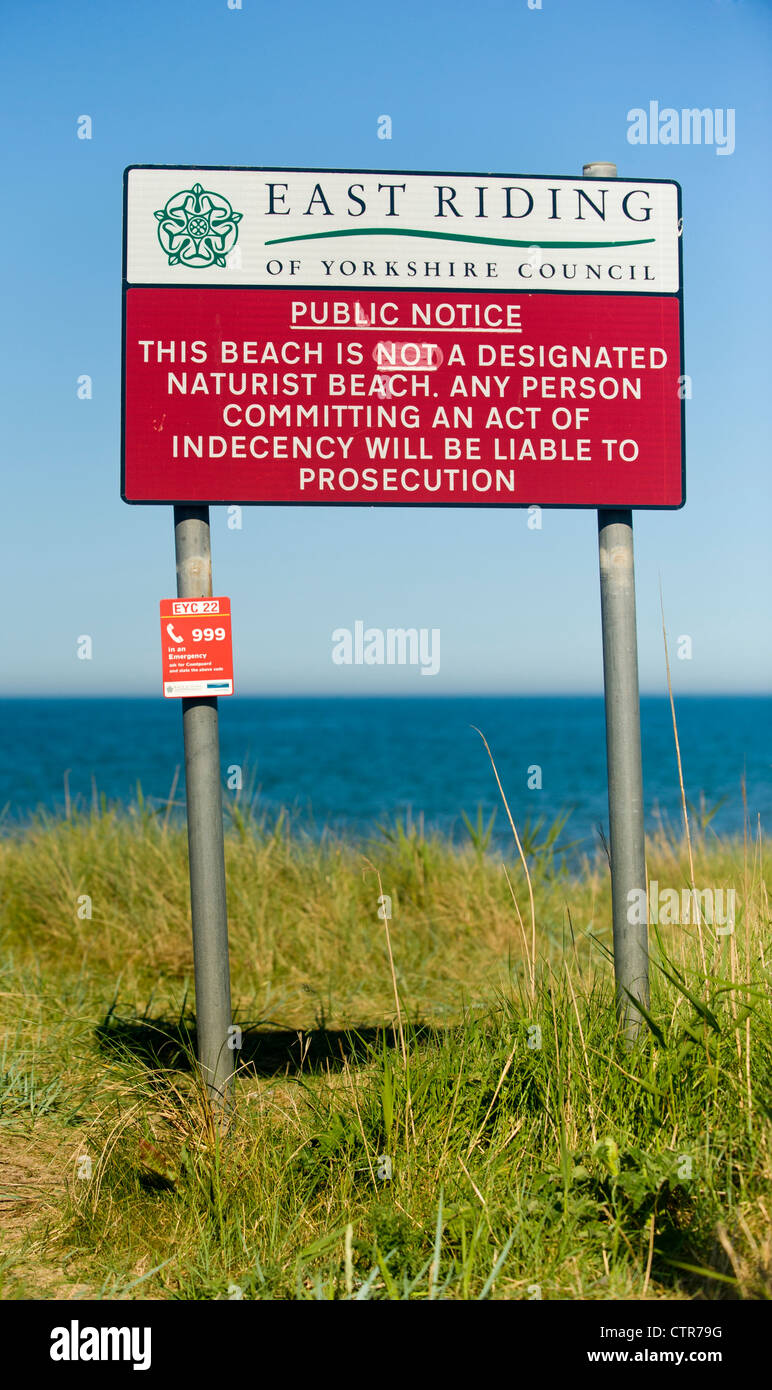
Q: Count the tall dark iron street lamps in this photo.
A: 0